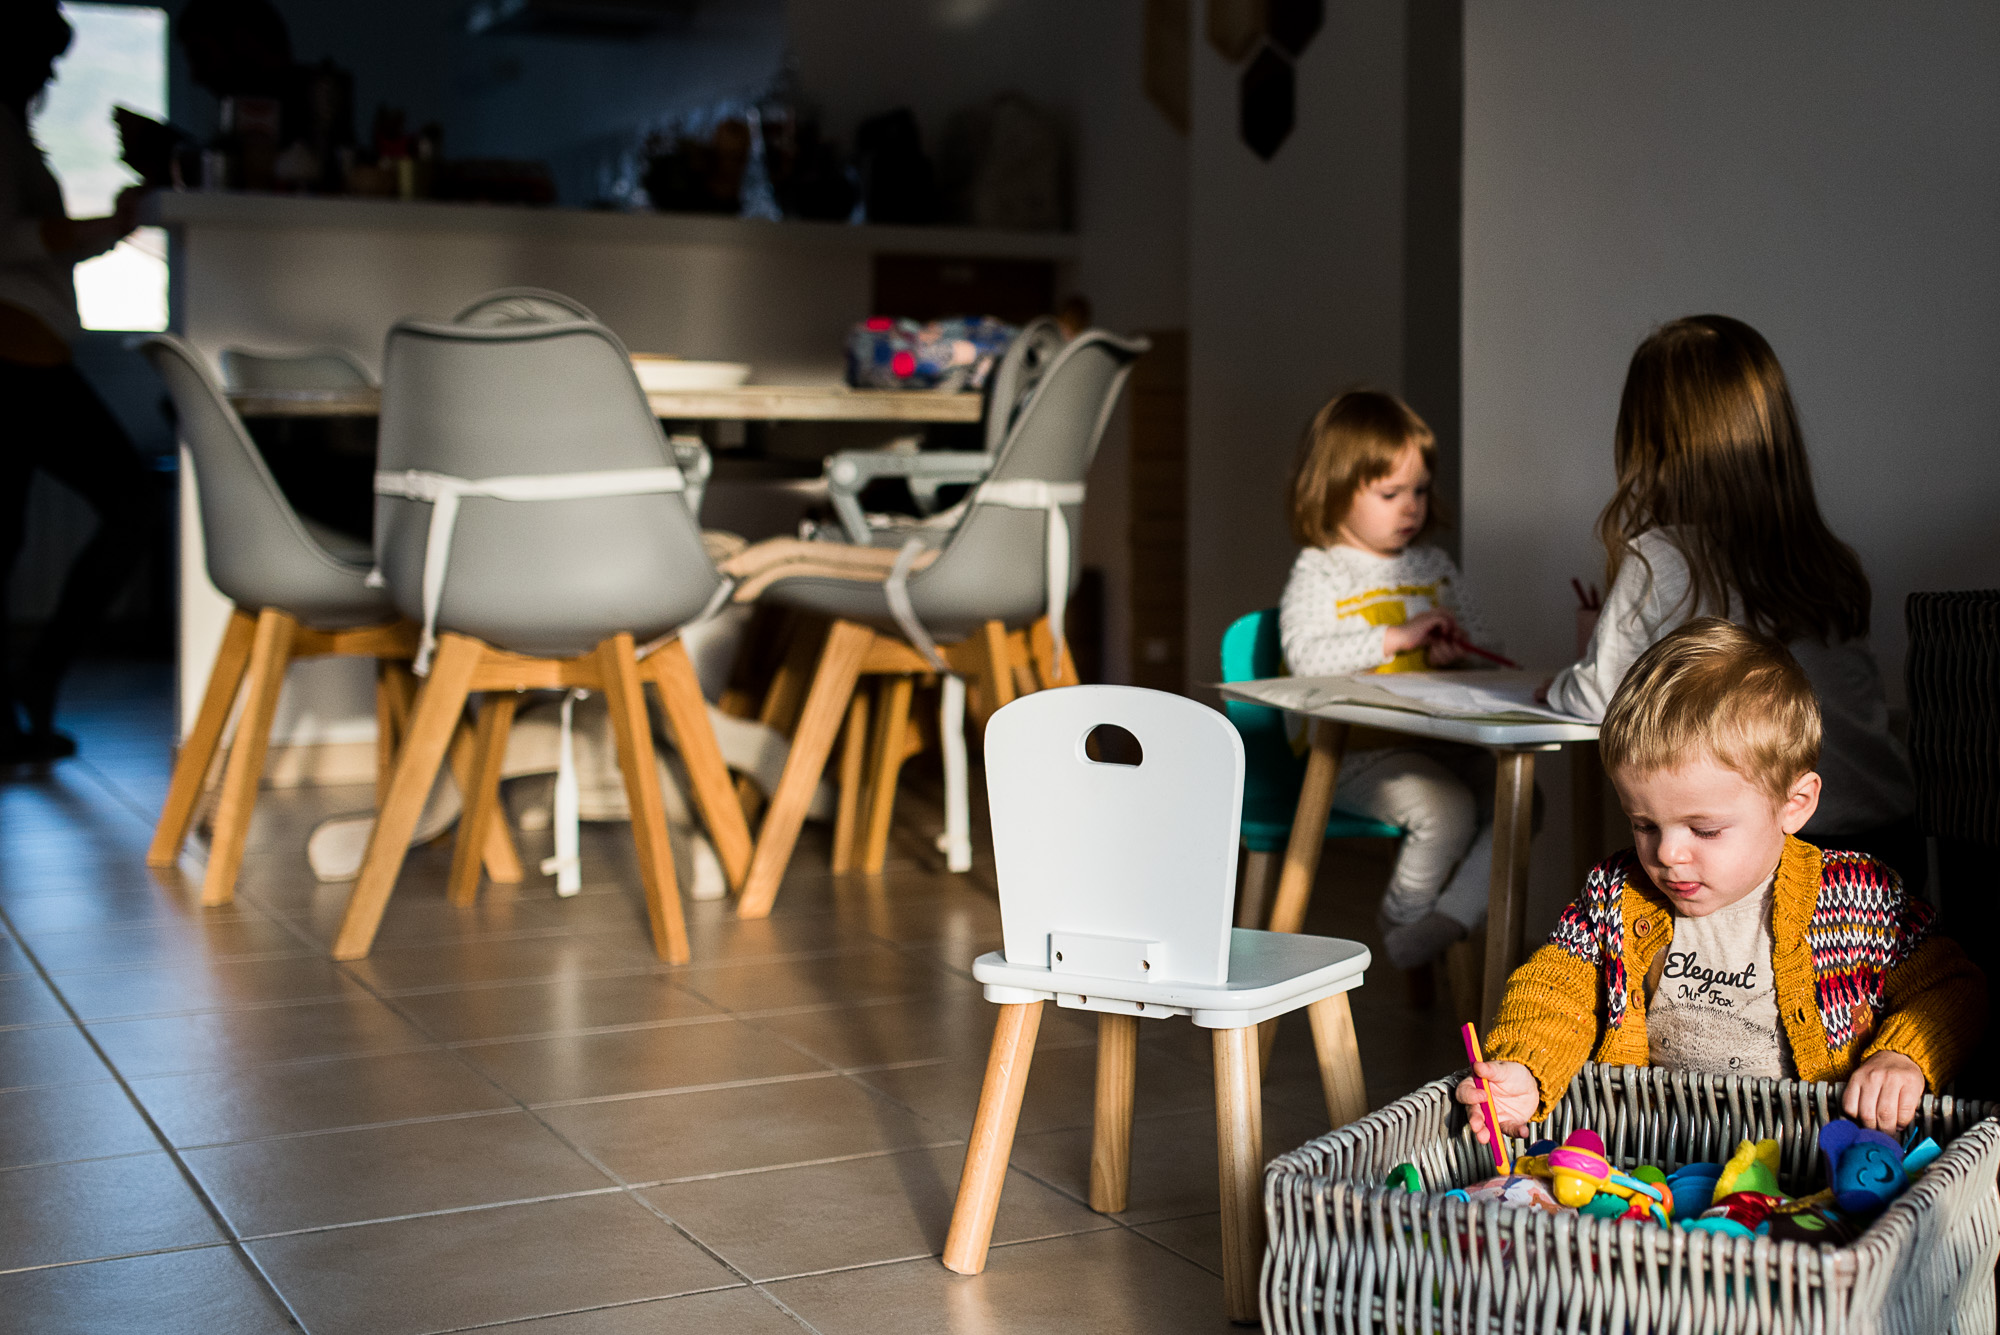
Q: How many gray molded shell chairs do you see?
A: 4